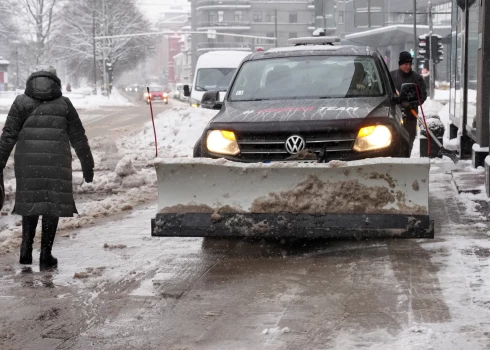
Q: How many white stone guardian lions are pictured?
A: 0